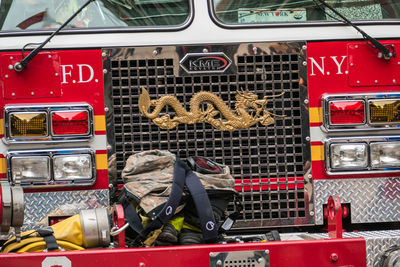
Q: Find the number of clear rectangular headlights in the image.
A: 4